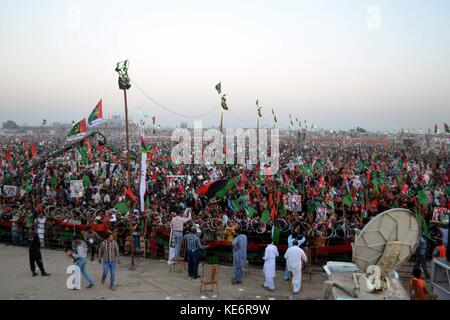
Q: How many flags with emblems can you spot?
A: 2